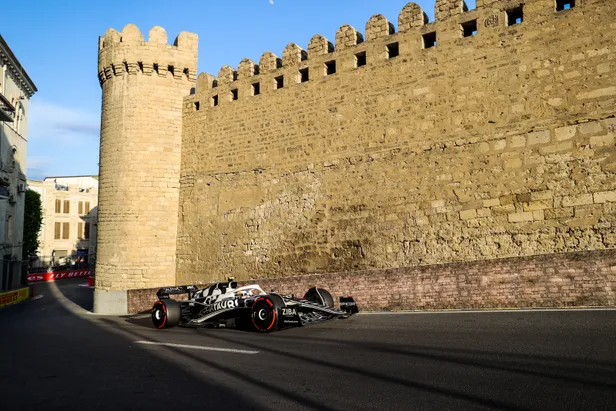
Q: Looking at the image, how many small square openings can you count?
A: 13